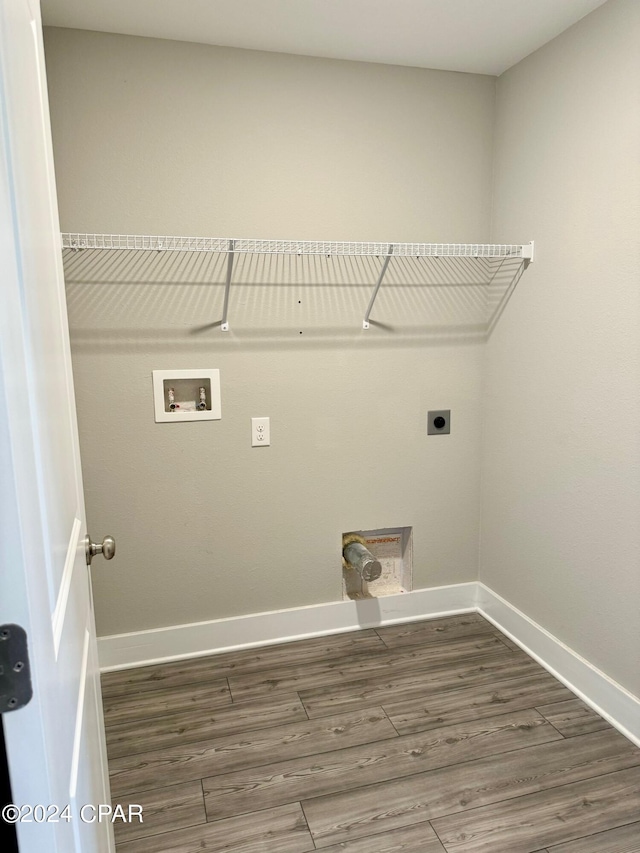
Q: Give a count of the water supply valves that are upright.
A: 2